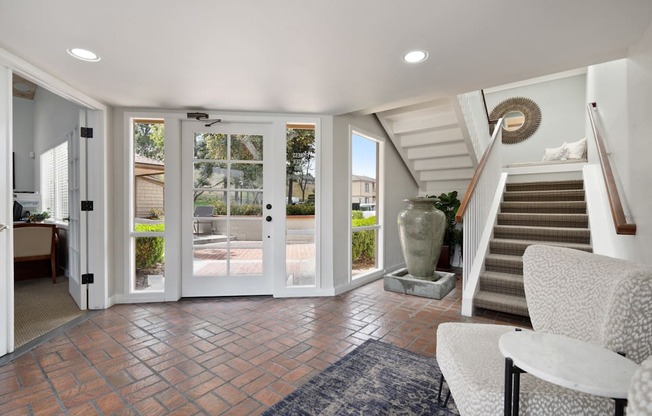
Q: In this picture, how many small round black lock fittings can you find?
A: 2